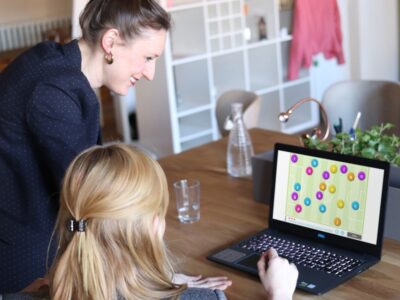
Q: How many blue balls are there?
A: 5